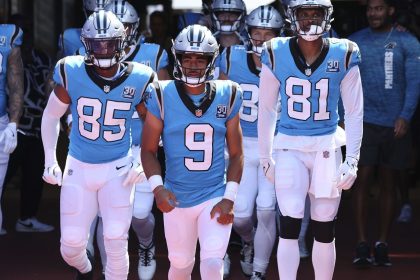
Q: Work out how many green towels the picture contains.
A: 0